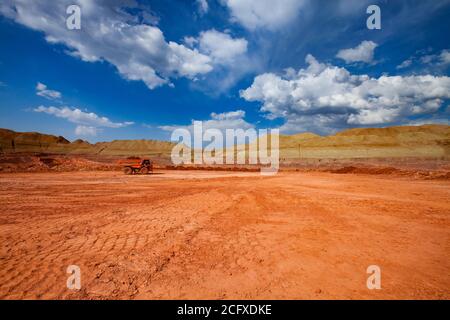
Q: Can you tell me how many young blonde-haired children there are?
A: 0